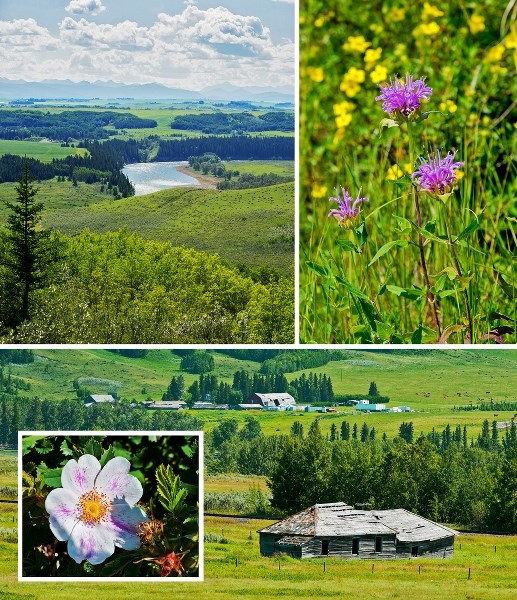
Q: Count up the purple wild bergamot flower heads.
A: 3